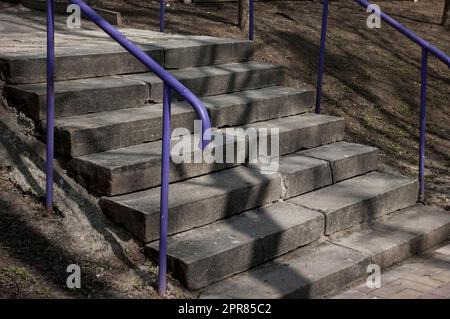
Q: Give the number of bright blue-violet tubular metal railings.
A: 2